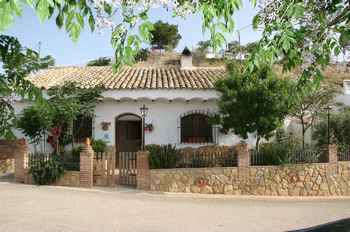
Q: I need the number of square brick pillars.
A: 5